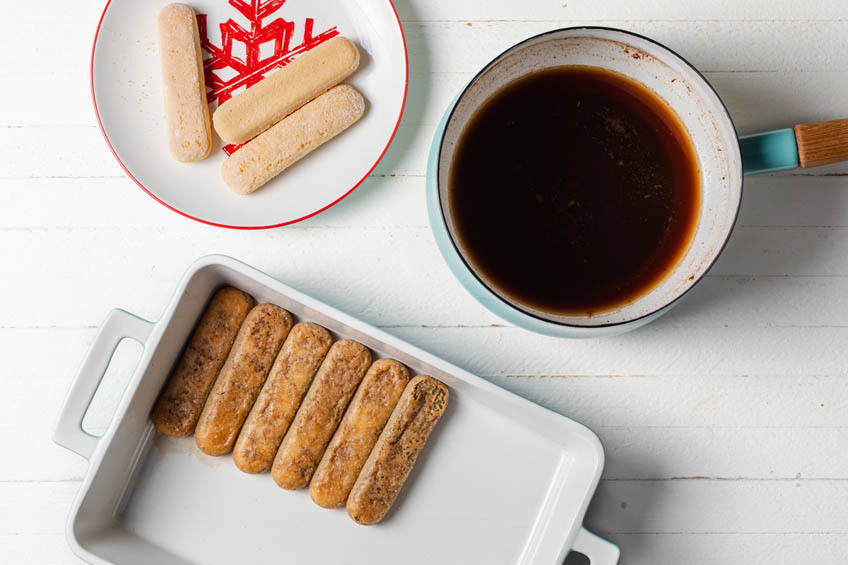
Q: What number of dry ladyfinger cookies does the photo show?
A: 3